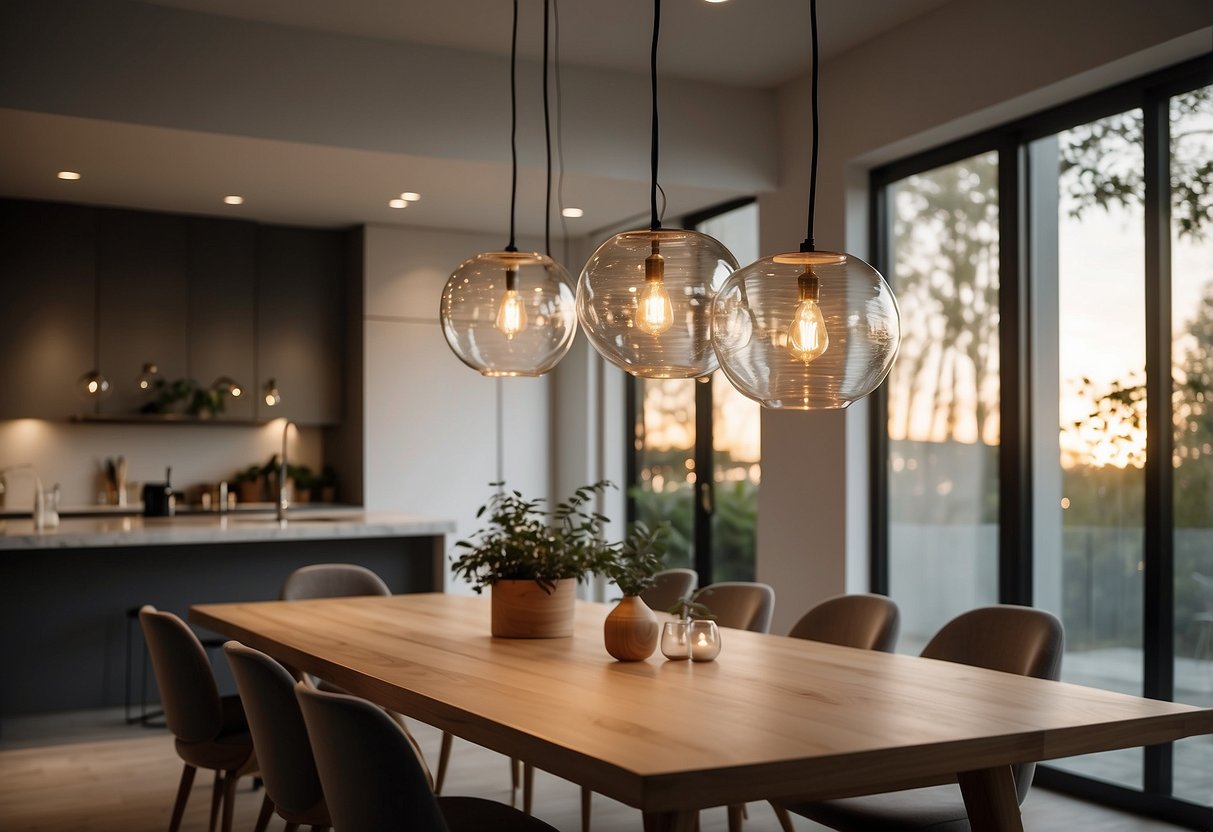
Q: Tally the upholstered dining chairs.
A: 8